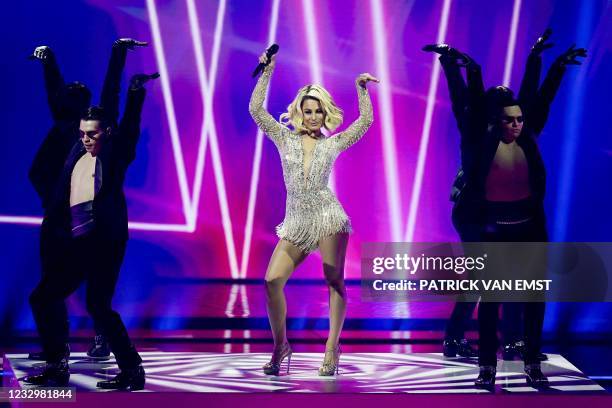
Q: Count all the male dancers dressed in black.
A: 4